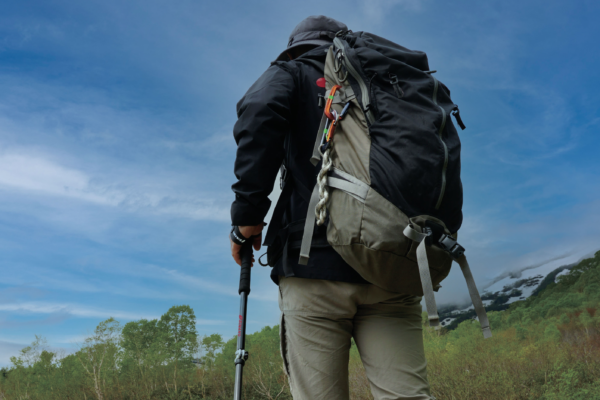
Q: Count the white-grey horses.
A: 0